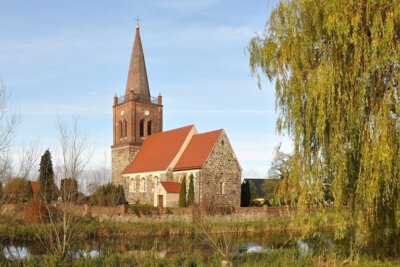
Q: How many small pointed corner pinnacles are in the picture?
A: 3